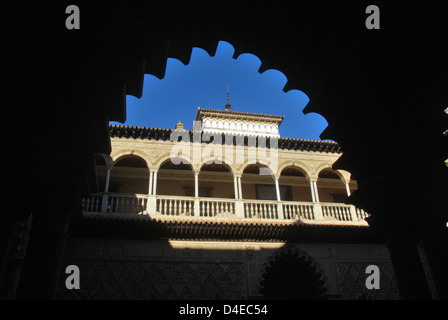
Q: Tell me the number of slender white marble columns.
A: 10